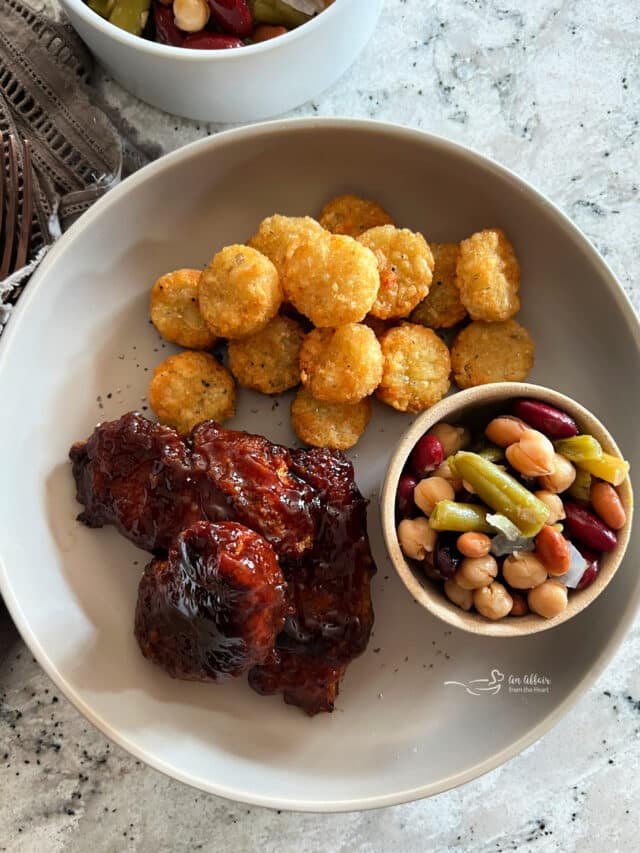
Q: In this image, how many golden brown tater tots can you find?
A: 14